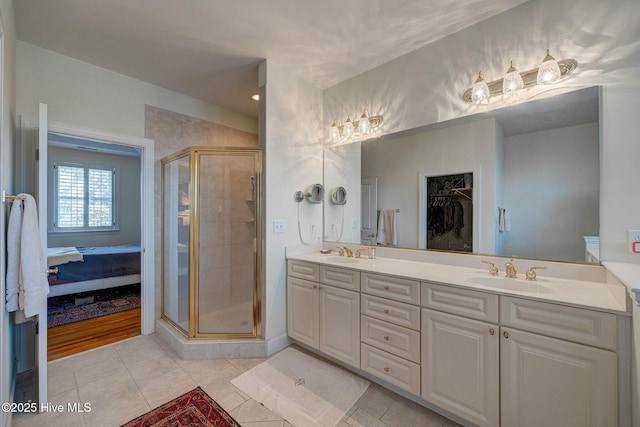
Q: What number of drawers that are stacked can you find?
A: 4